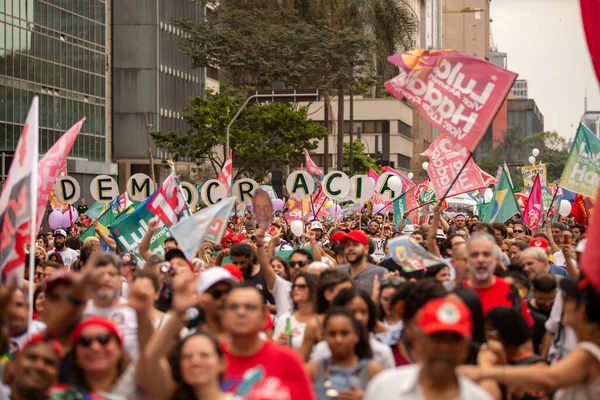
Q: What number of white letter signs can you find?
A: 10